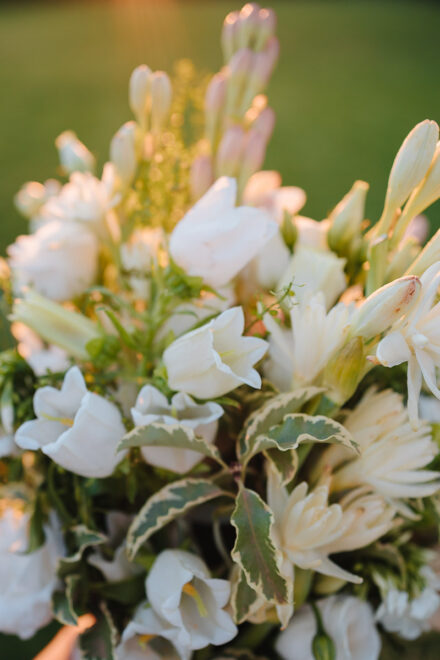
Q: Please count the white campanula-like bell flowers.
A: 6